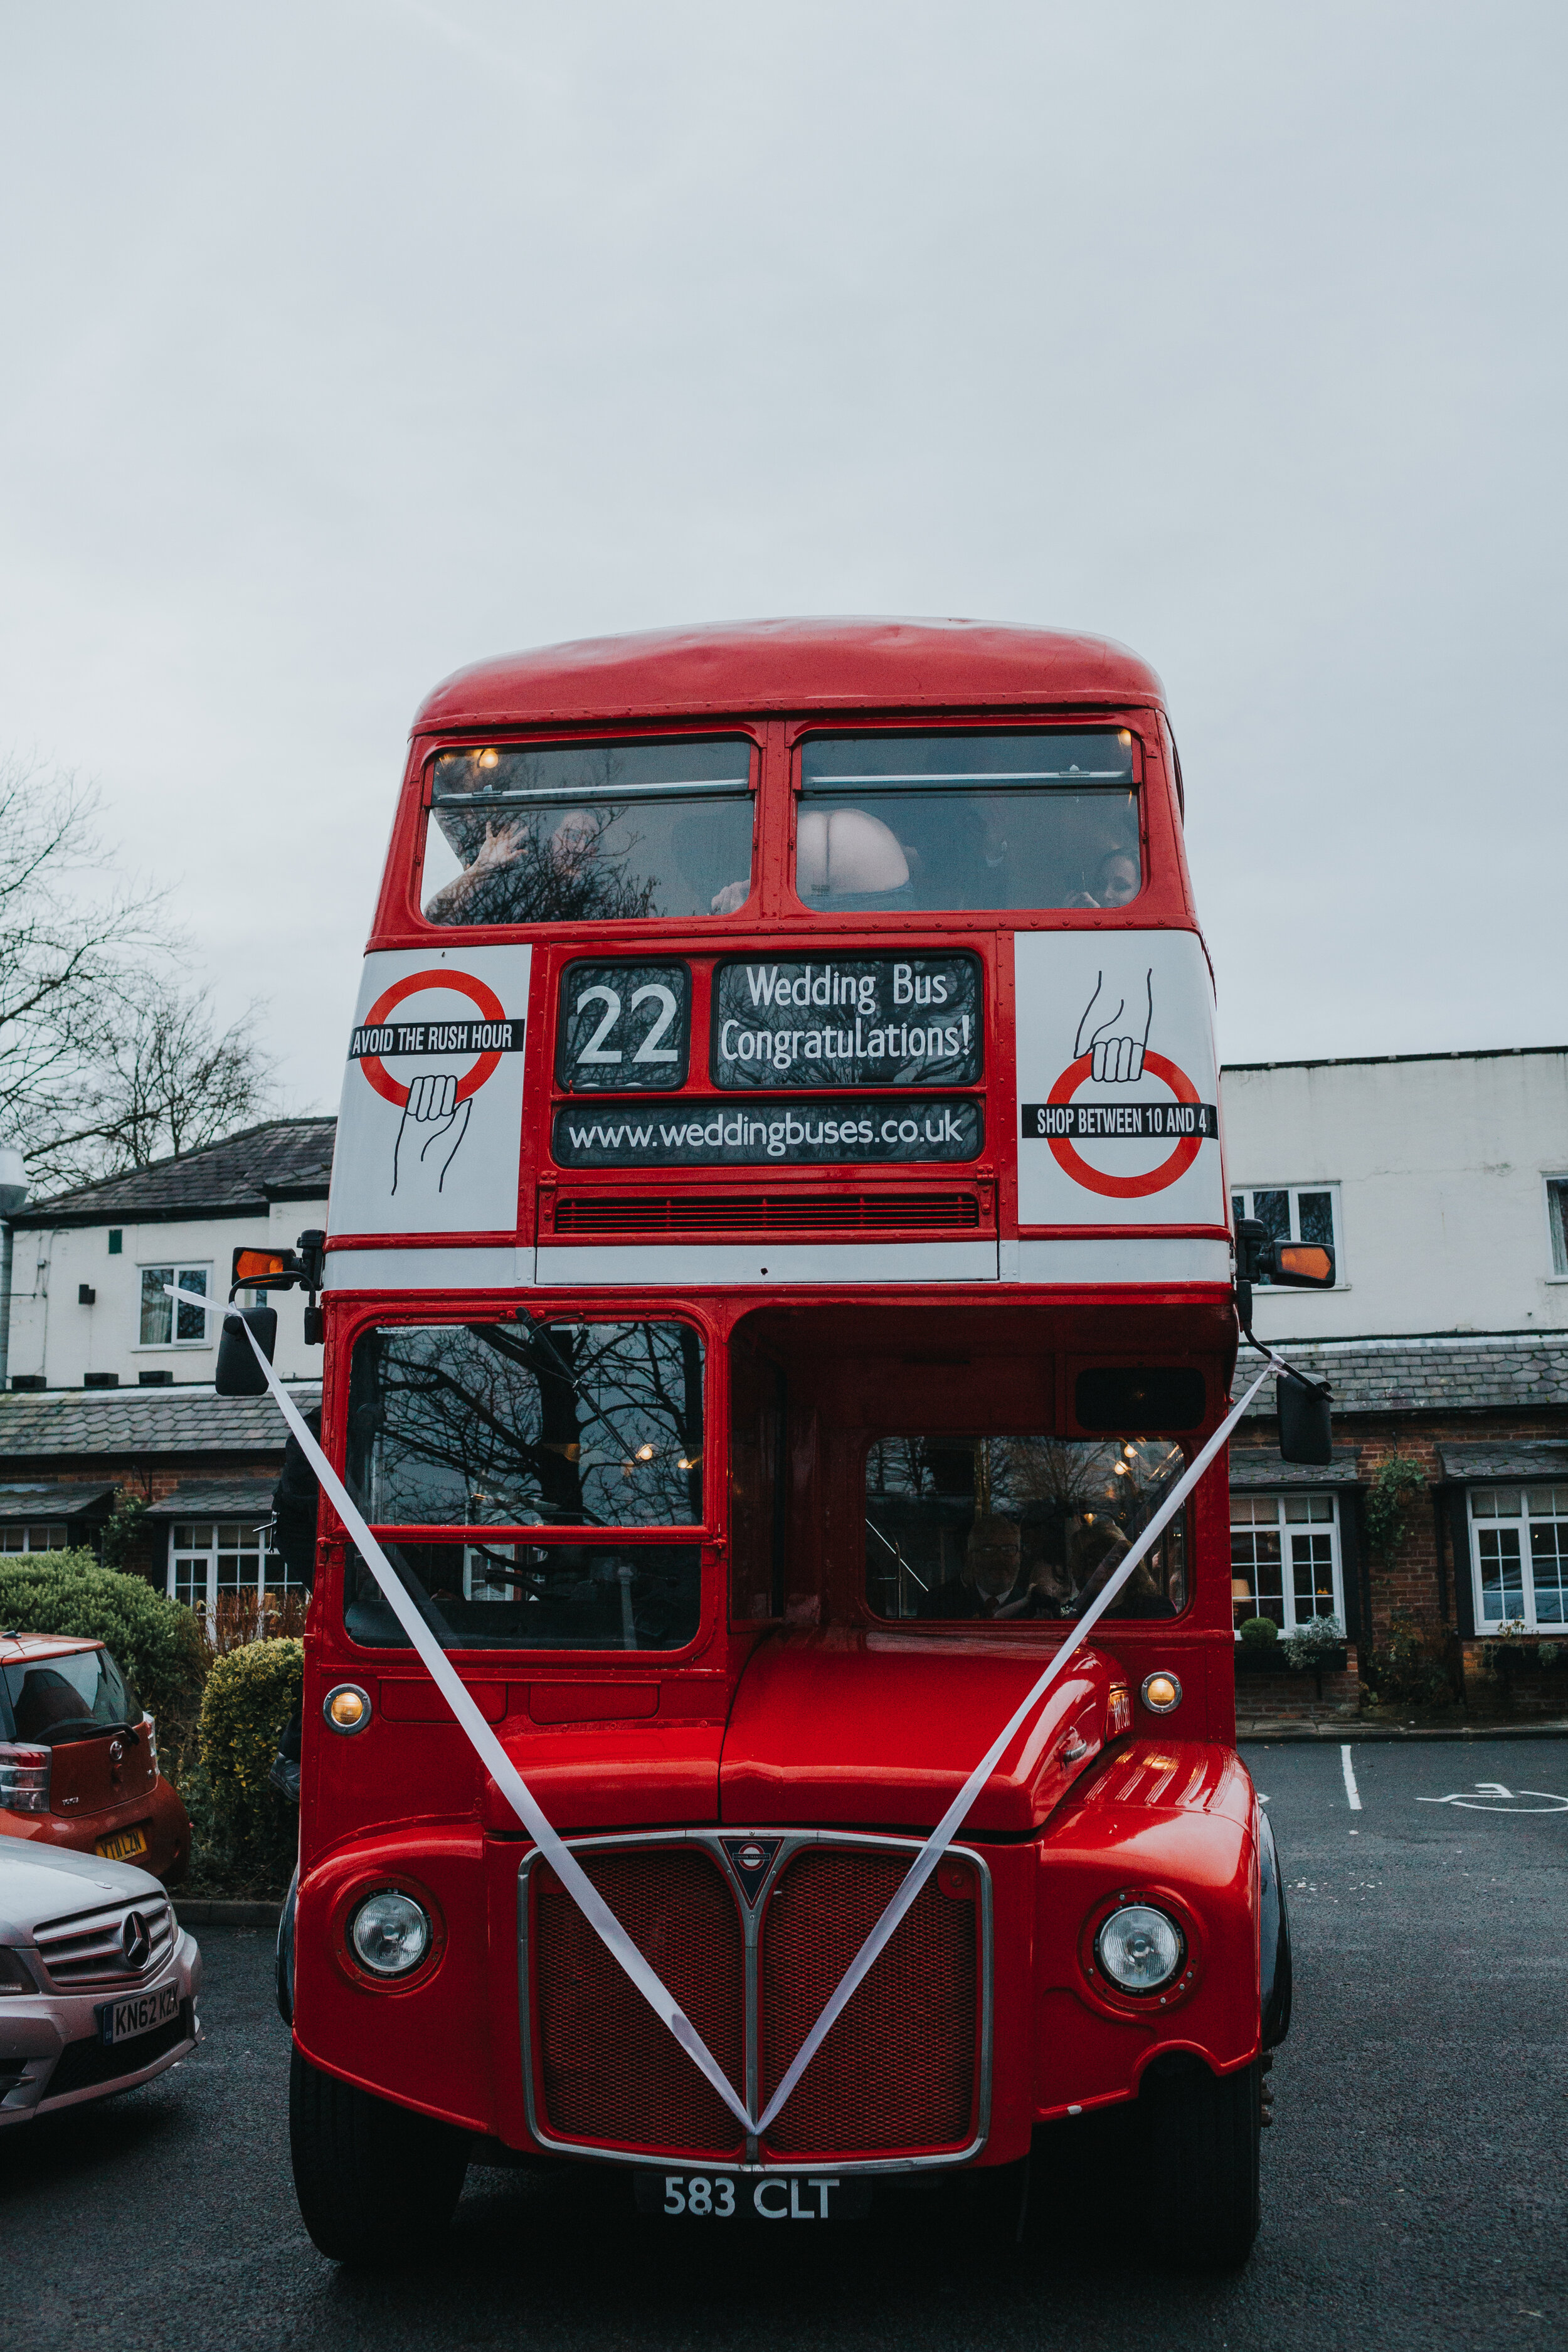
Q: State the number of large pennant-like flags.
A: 0